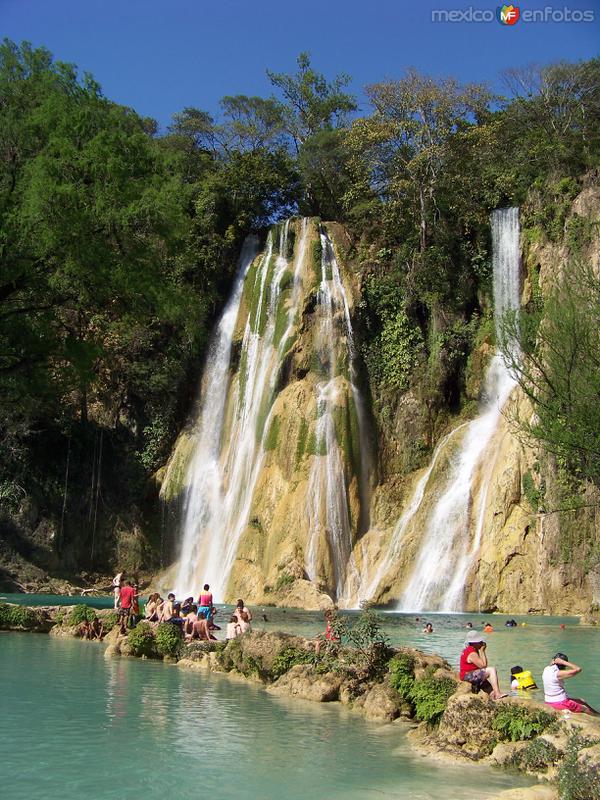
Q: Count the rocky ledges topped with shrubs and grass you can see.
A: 1